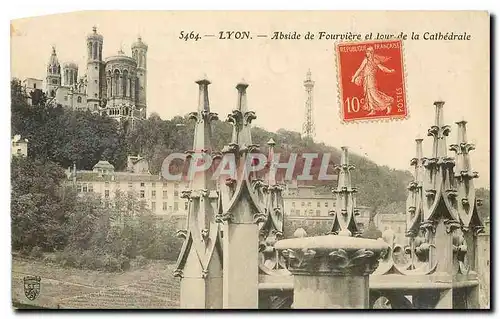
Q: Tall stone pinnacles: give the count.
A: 7